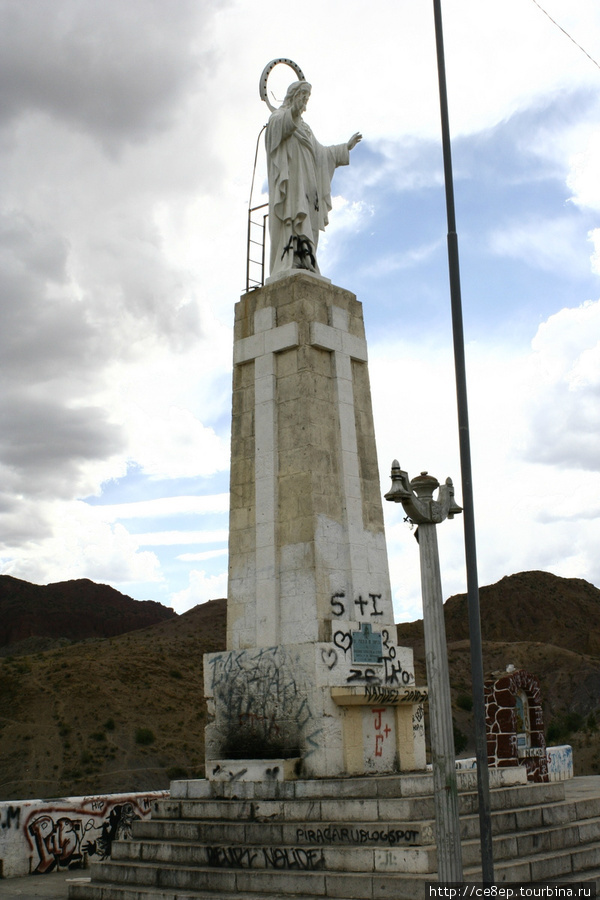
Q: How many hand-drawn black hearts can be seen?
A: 2